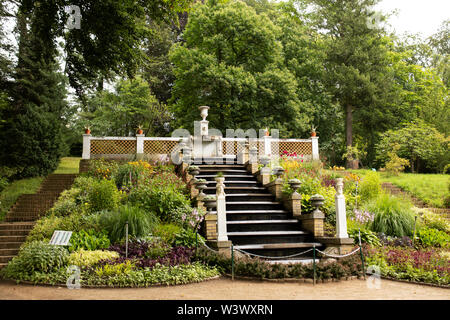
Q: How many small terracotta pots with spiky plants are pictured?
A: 4